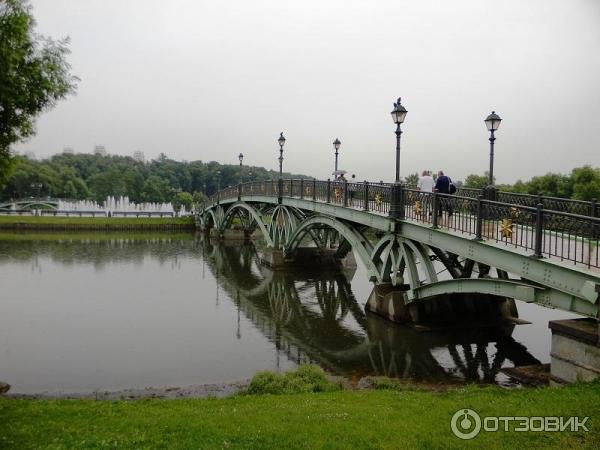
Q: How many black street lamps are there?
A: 5